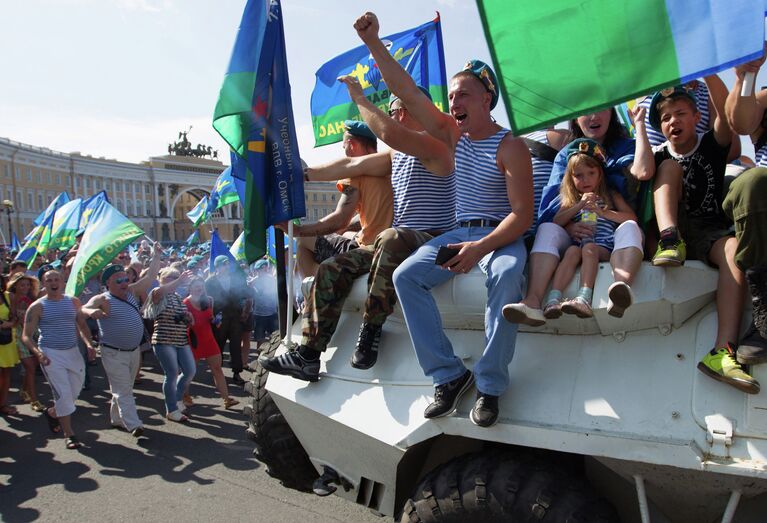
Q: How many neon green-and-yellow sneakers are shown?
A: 2